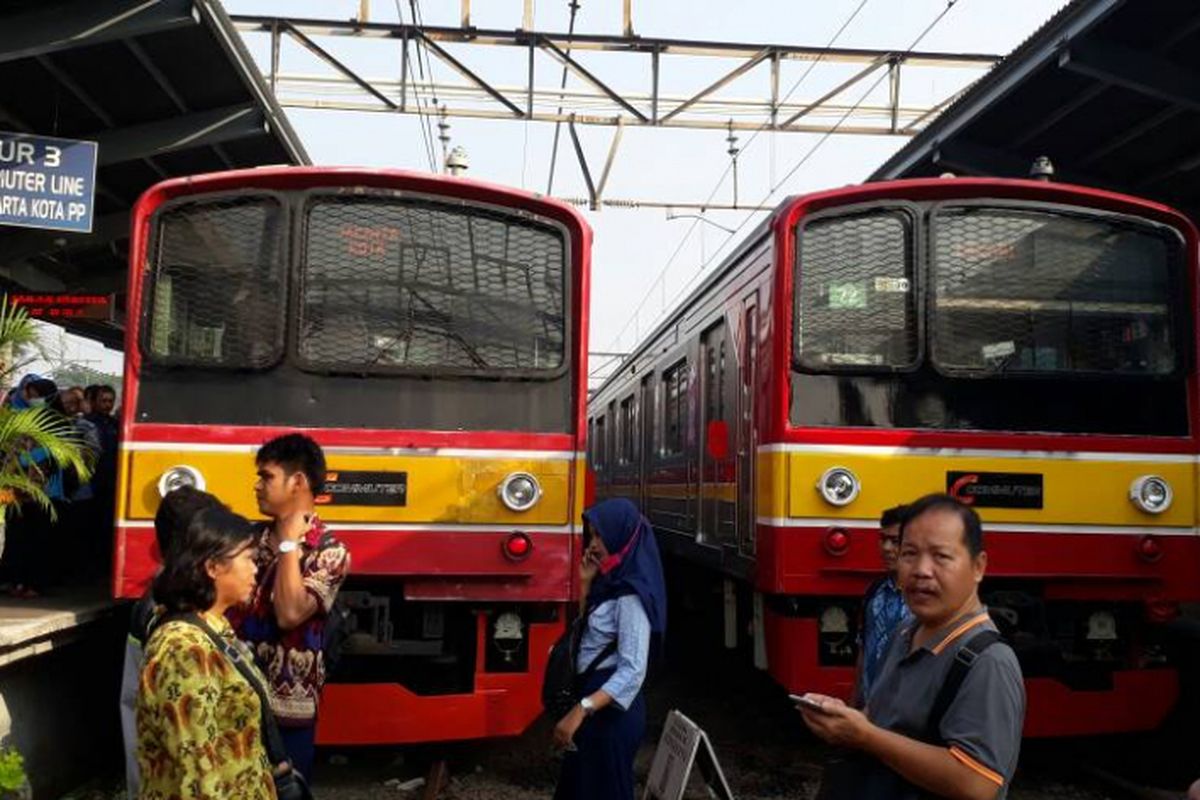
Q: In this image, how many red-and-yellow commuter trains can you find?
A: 2